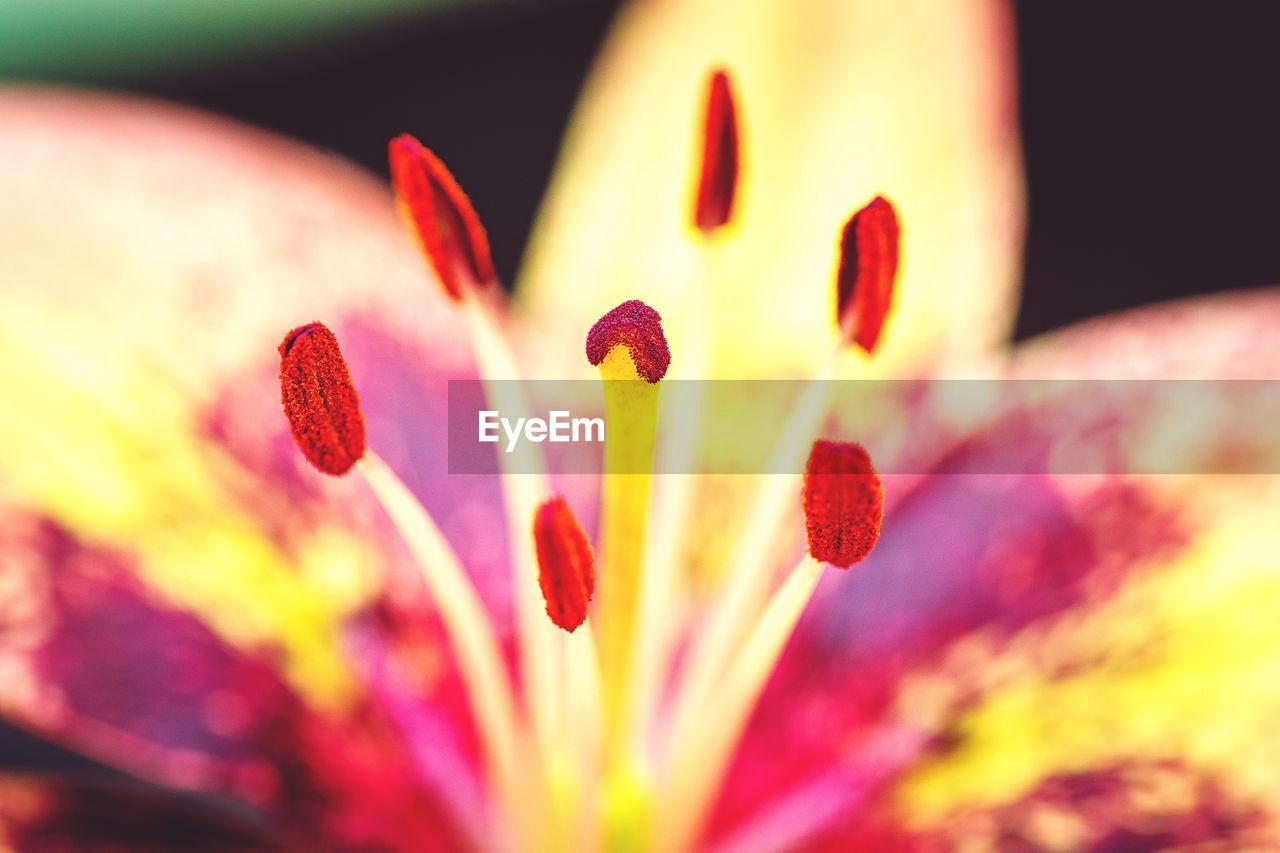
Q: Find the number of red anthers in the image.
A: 6